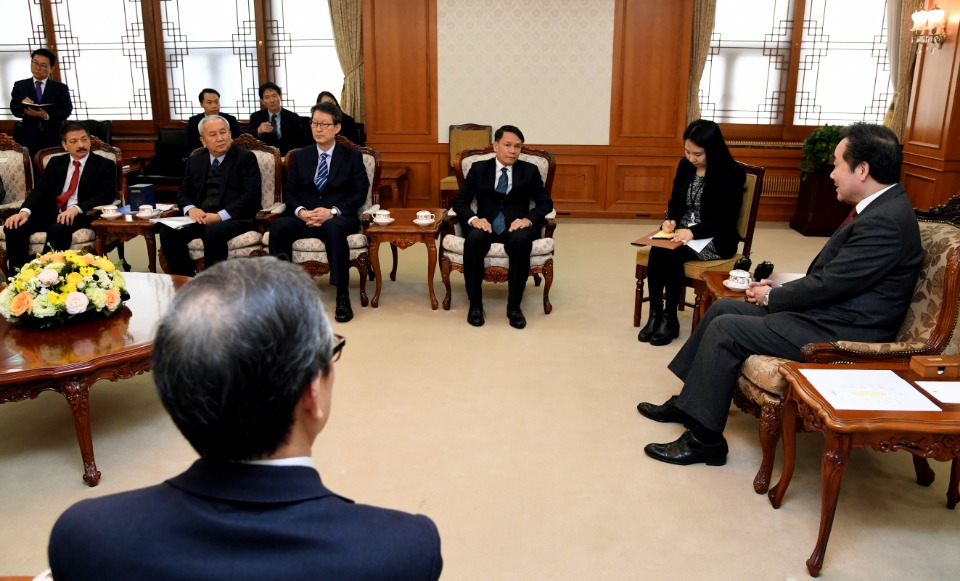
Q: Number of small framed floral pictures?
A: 0